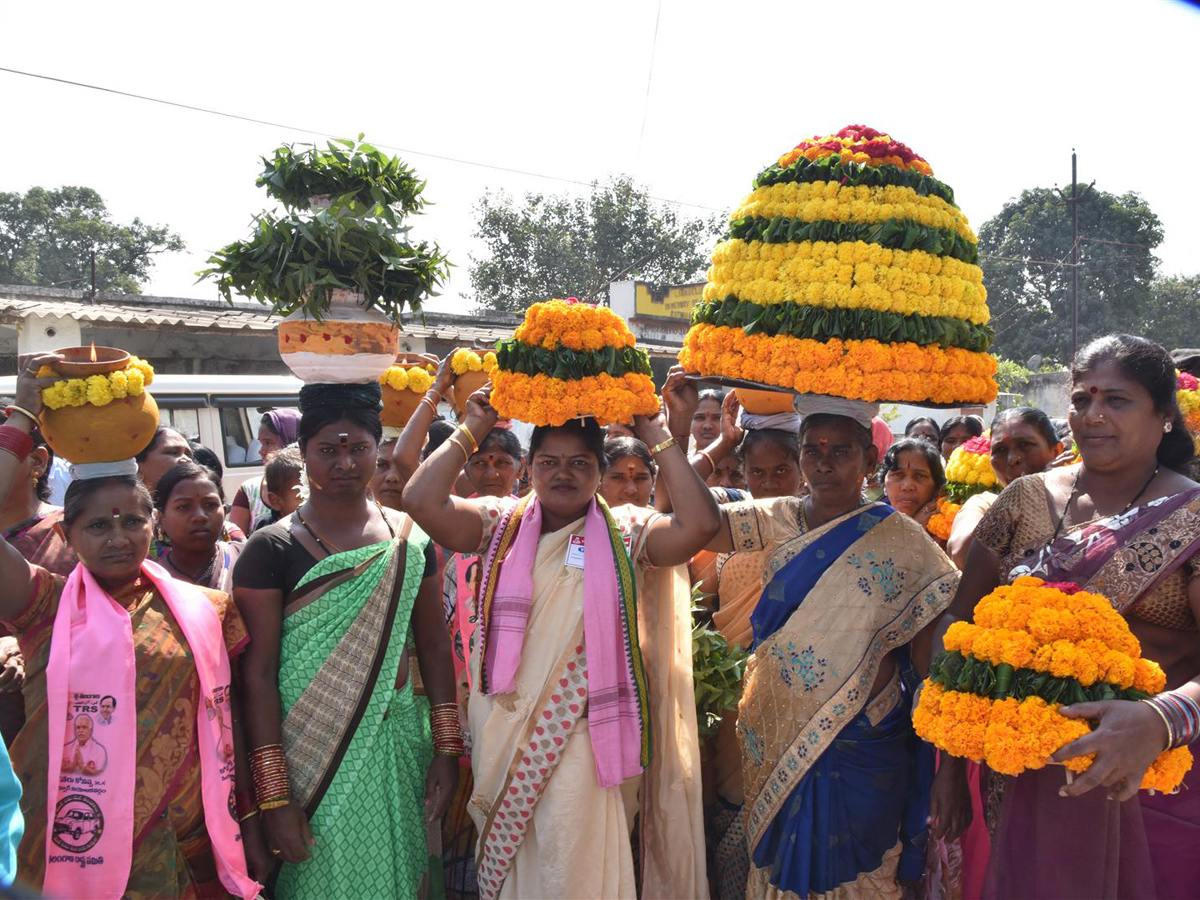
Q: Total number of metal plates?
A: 1